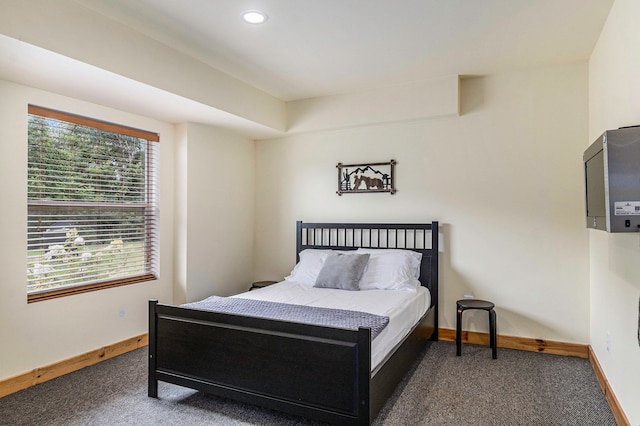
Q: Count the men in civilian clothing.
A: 0